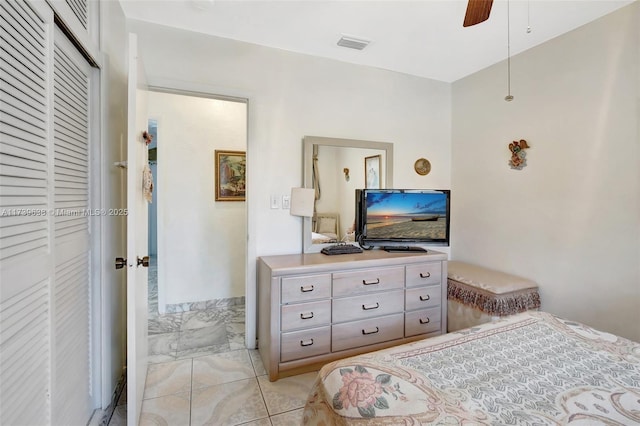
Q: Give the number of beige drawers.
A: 9